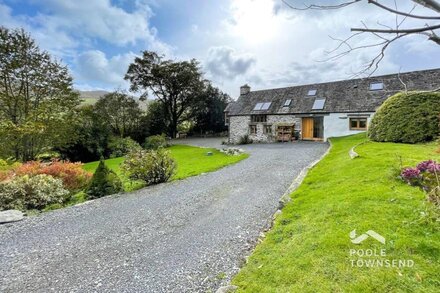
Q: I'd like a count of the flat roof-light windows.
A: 6